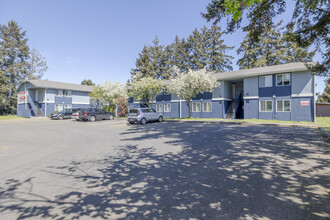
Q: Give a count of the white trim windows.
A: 12